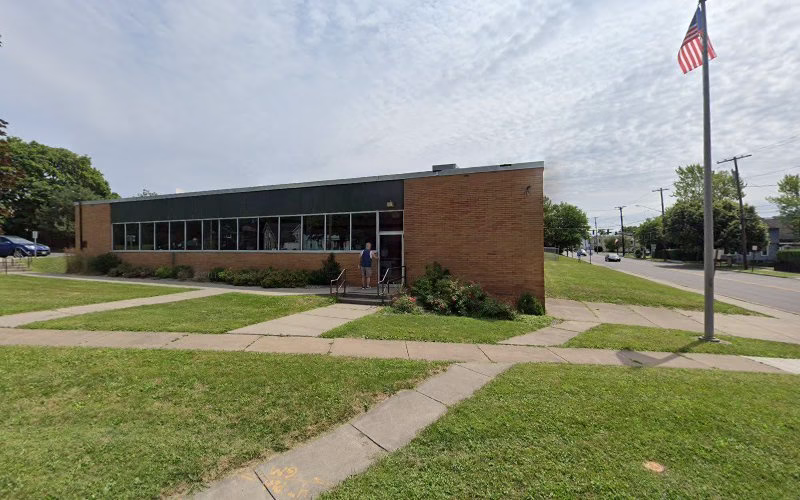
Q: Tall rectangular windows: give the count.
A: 14